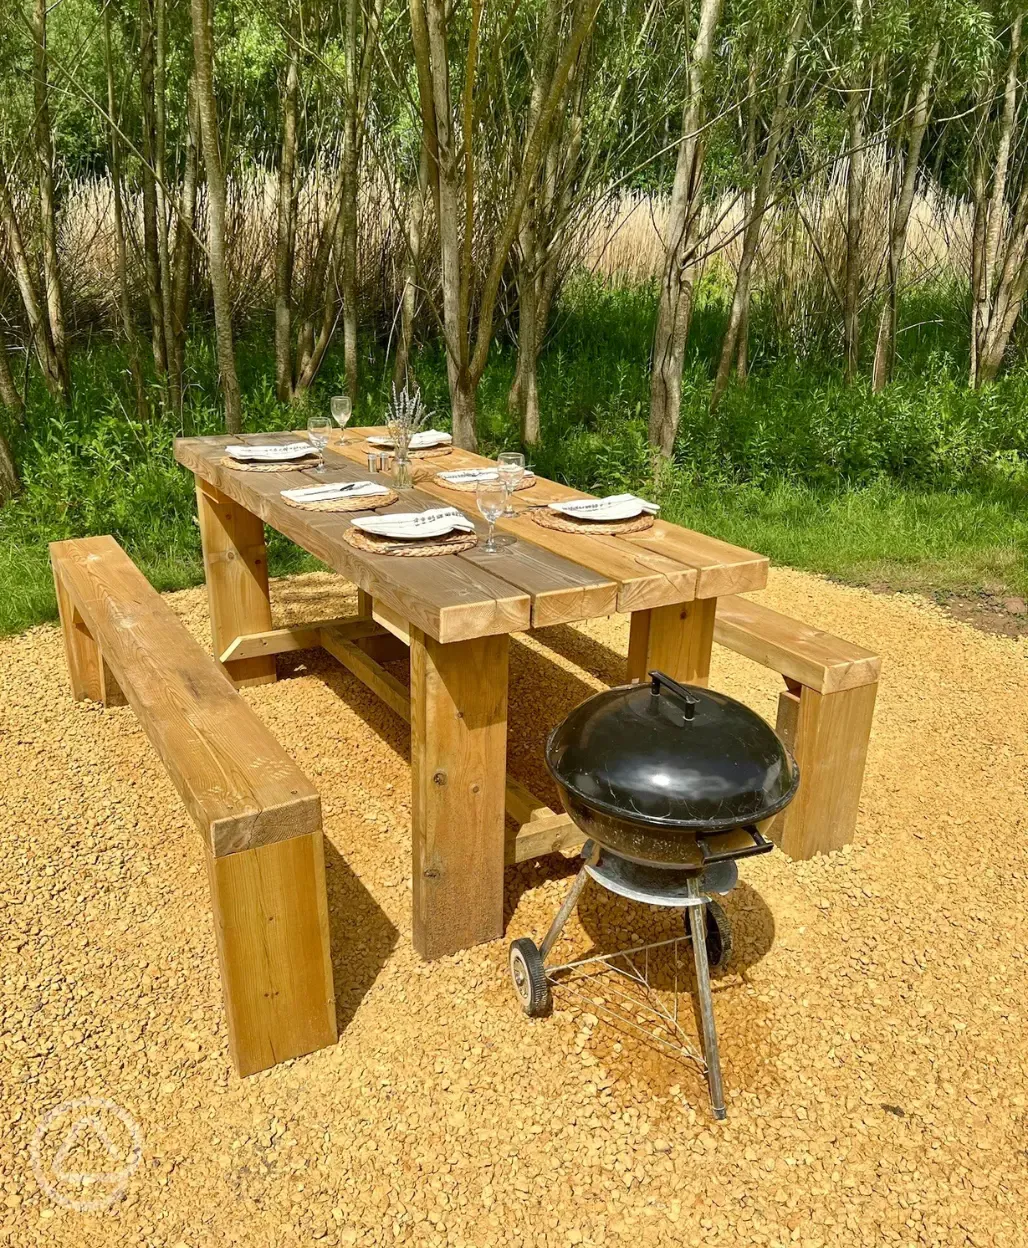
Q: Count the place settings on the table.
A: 6